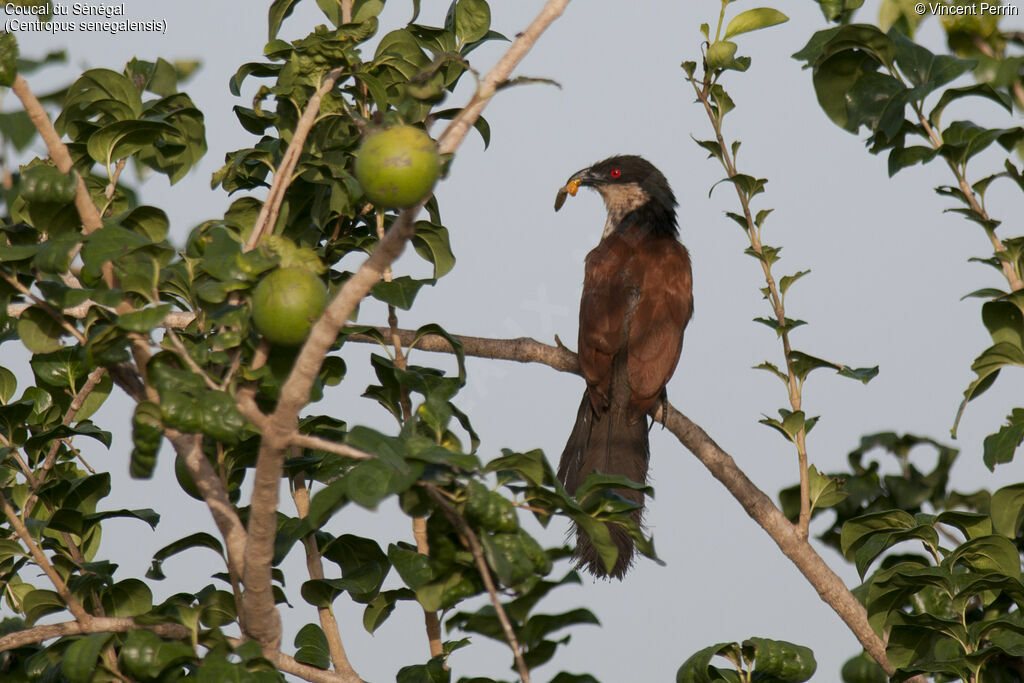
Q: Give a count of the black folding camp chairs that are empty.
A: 0